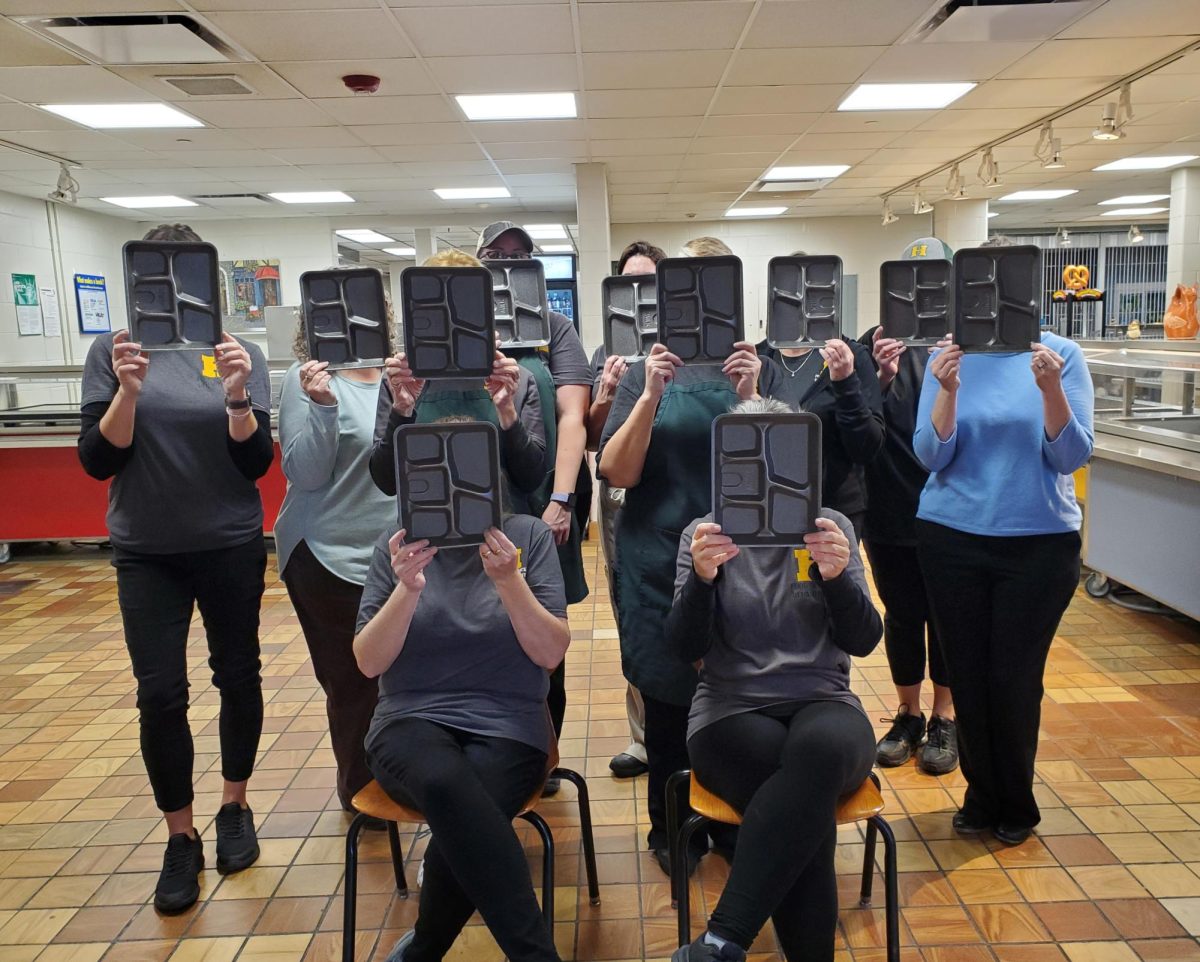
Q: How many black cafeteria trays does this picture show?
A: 11